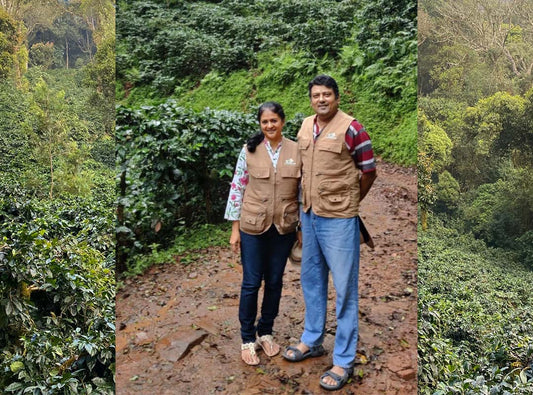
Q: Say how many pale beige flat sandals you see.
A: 2